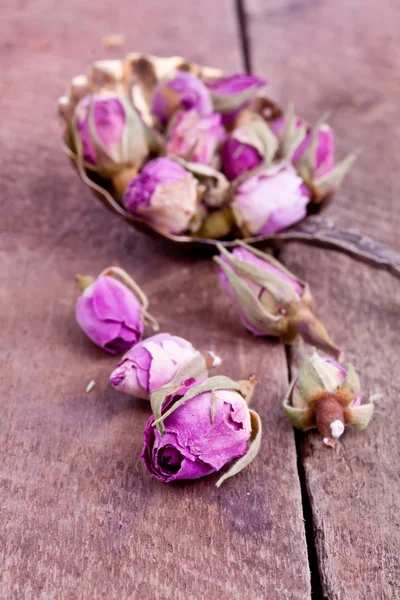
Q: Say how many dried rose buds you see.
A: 14